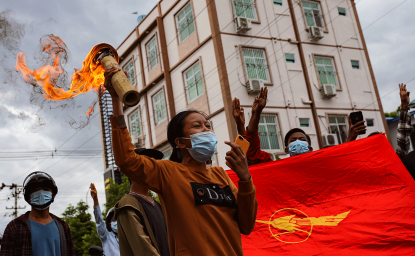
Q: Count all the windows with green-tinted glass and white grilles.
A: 12